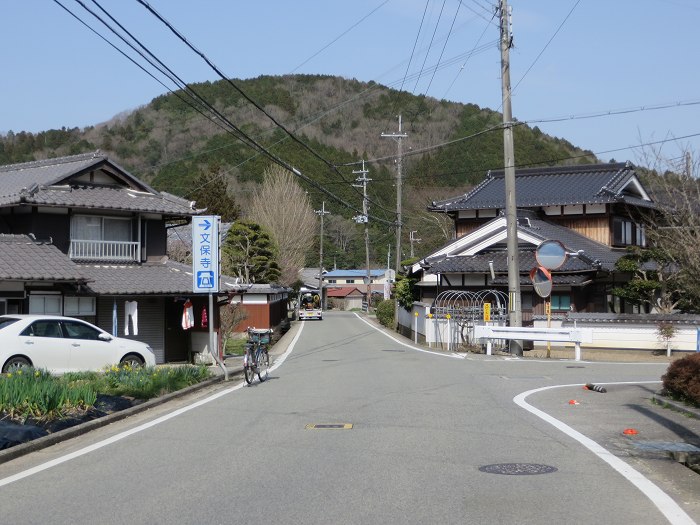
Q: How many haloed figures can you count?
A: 0